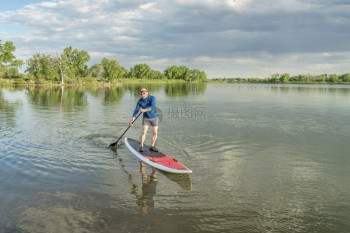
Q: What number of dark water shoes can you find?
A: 2